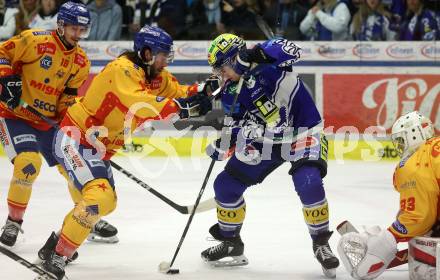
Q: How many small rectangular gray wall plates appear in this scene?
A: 0